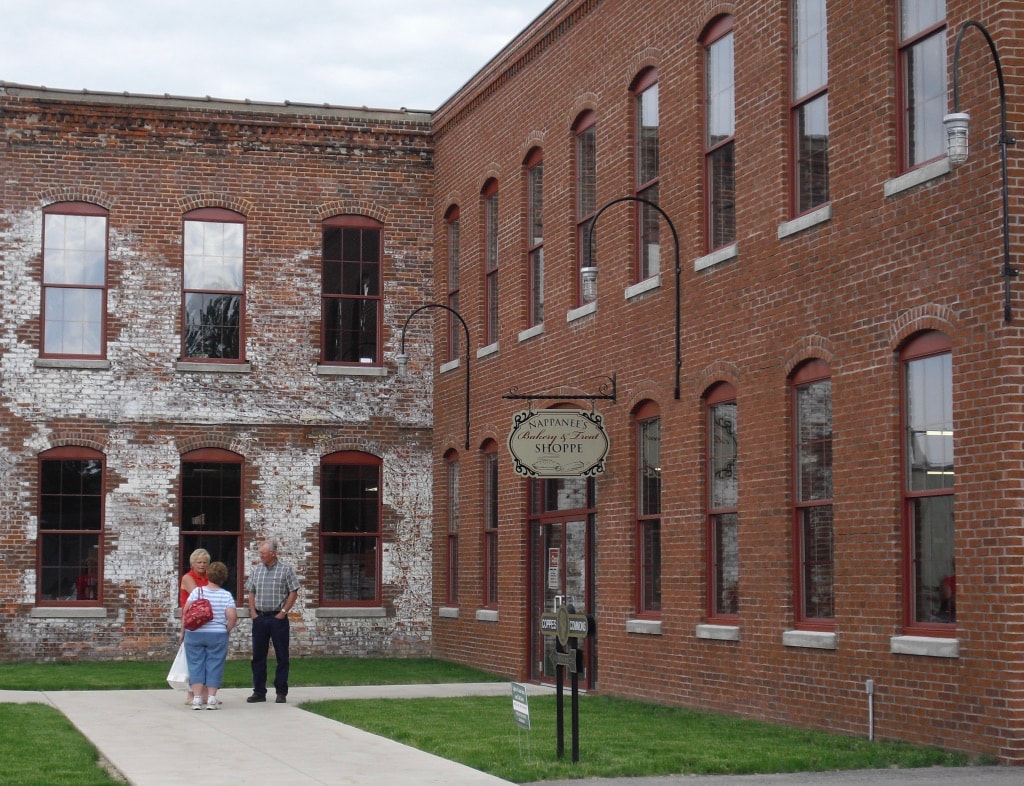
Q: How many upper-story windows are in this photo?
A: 11